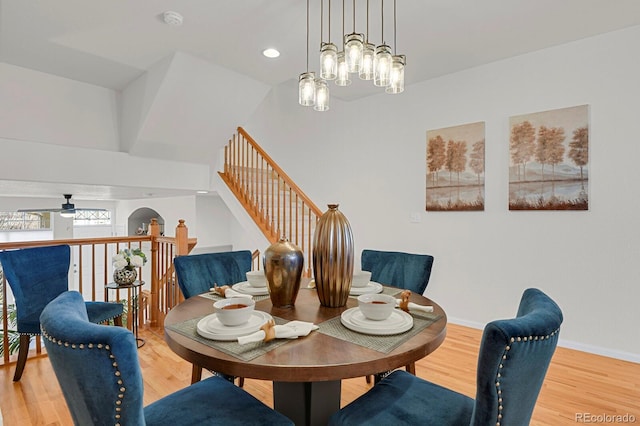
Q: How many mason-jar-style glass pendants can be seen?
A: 8